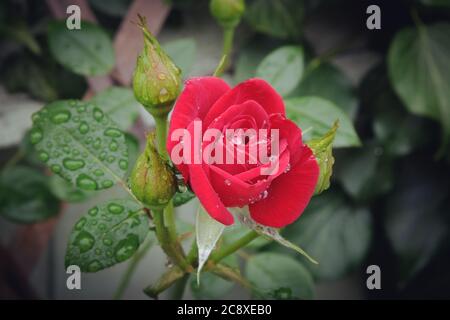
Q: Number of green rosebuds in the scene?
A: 4